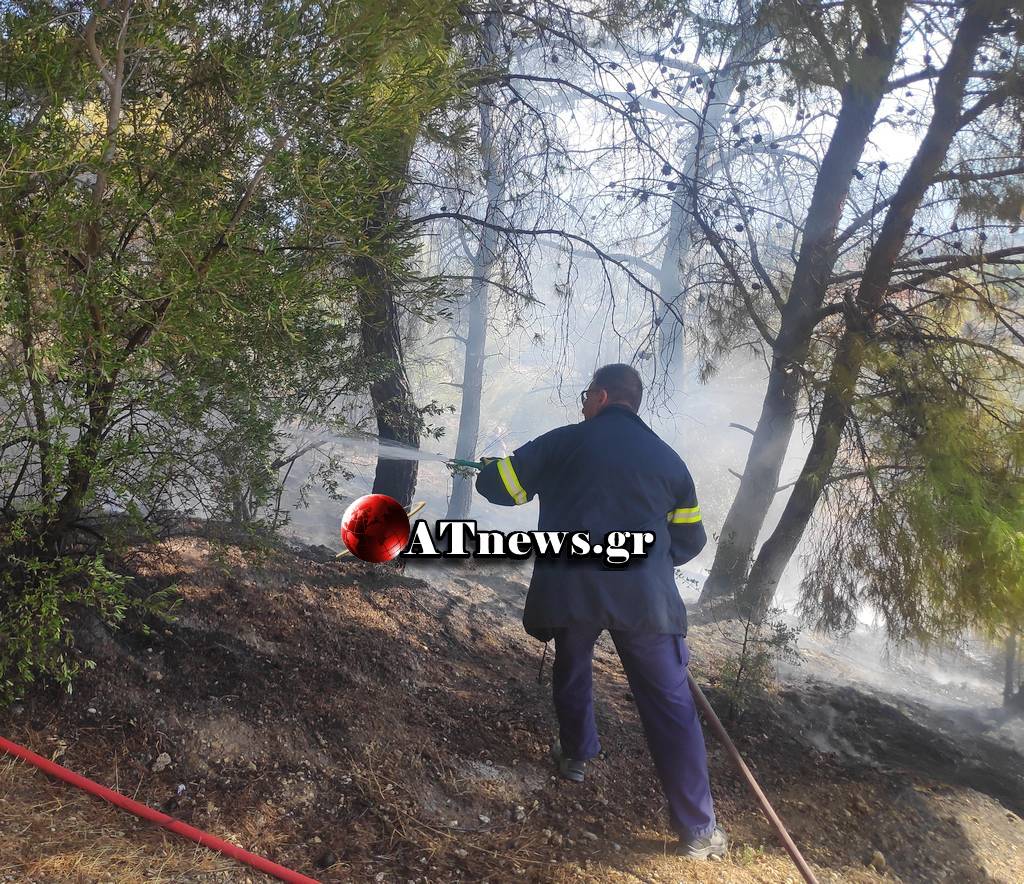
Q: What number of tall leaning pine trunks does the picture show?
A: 2